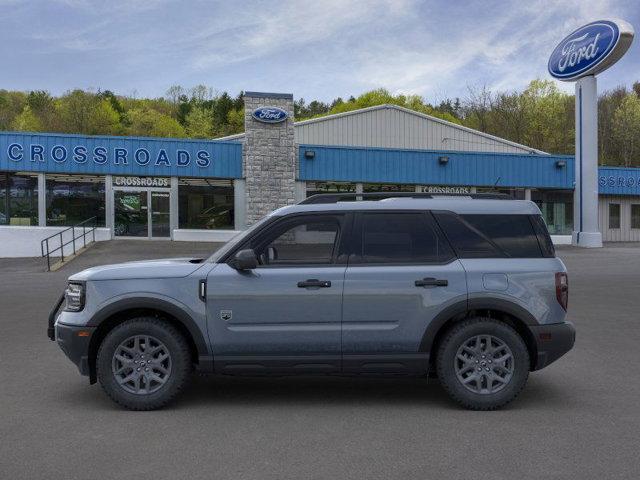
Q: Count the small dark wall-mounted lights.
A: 3